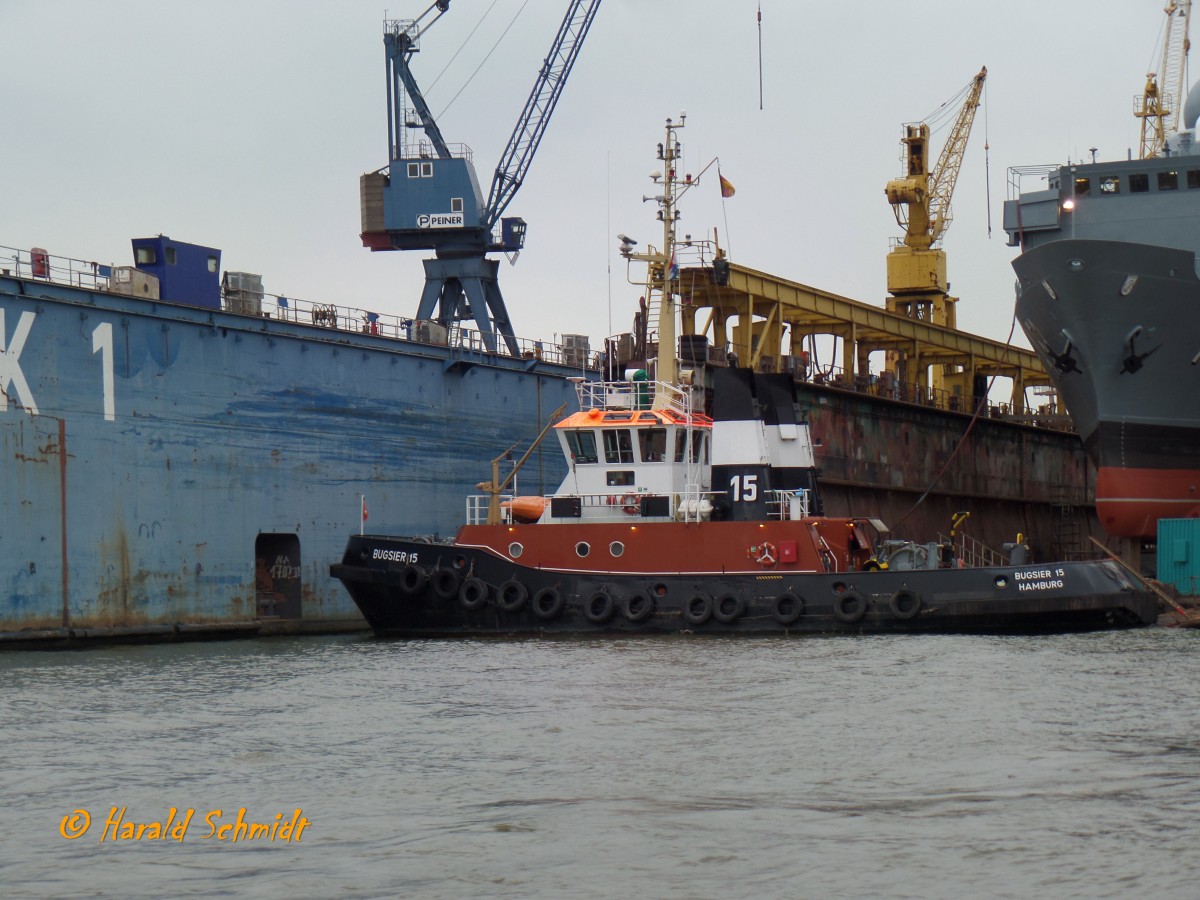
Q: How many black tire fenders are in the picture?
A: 12